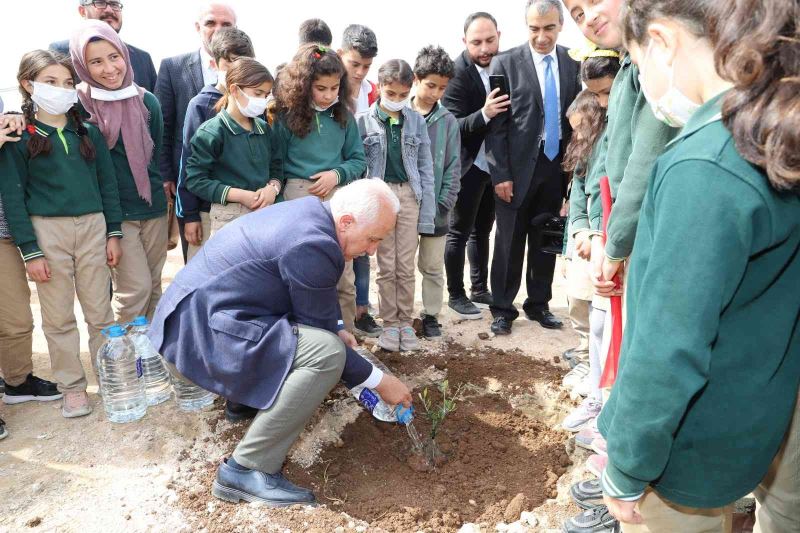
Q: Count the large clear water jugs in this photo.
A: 4